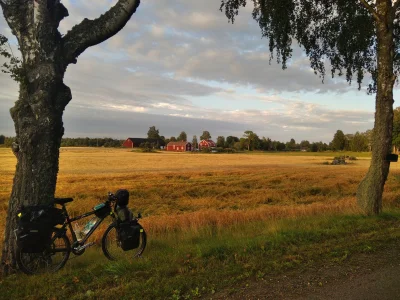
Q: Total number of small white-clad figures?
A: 0